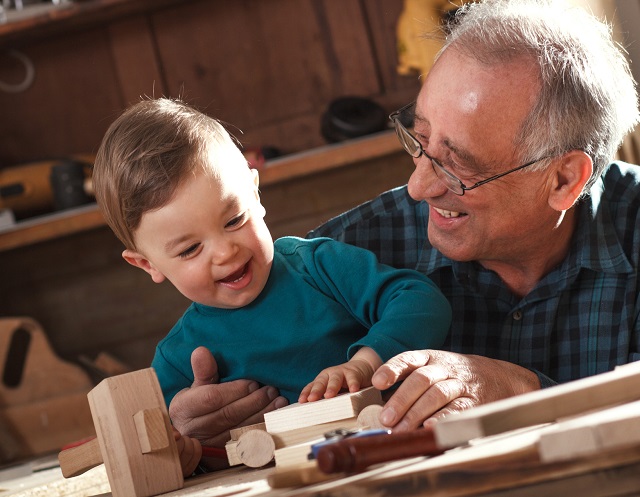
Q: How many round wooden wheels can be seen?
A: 2